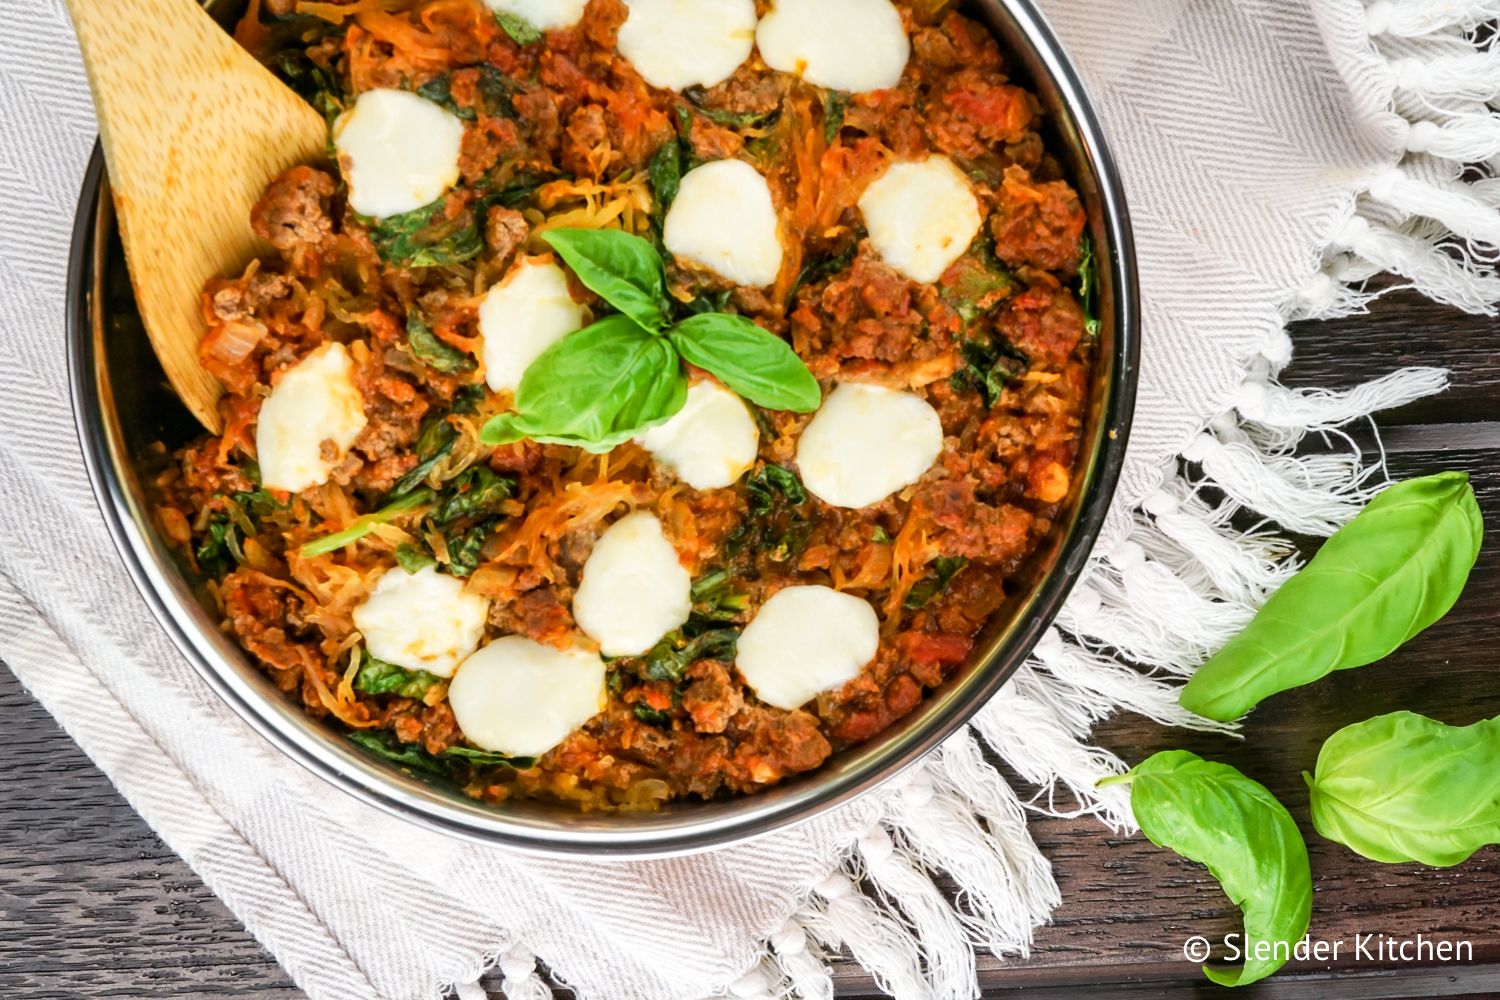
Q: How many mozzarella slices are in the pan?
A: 14